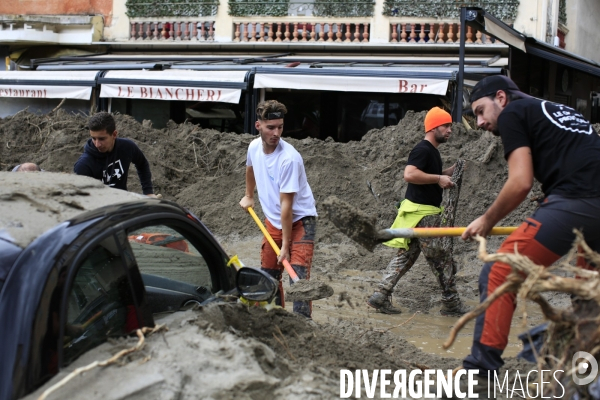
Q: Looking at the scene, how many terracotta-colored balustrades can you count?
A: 3